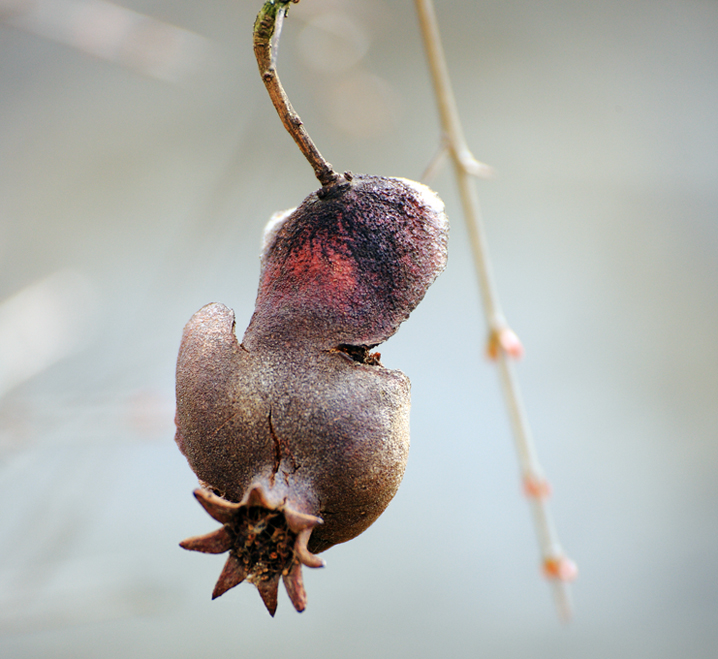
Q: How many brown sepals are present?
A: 8